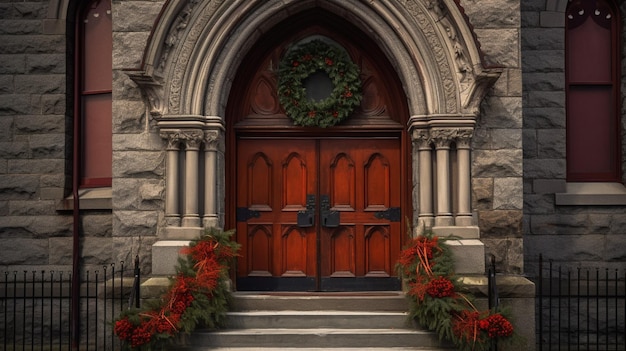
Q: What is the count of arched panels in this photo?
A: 8